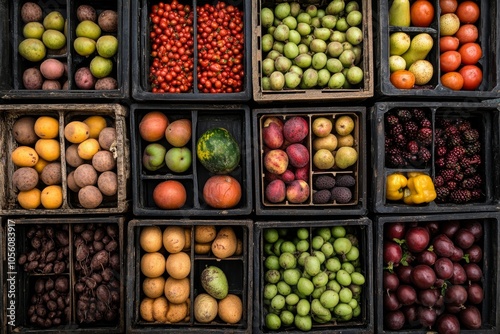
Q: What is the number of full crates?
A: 12